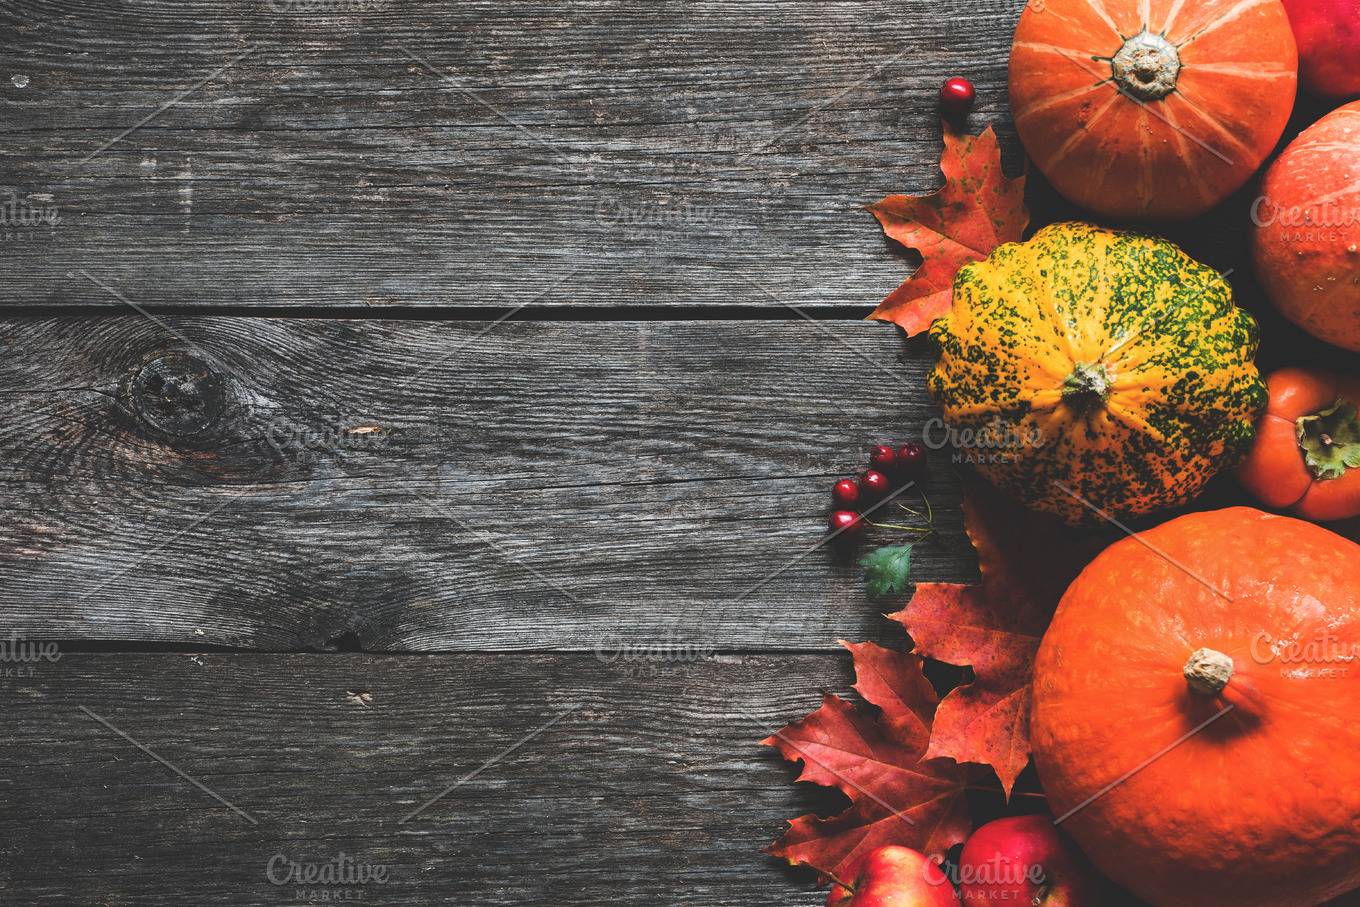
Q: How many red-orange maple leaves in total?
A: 3